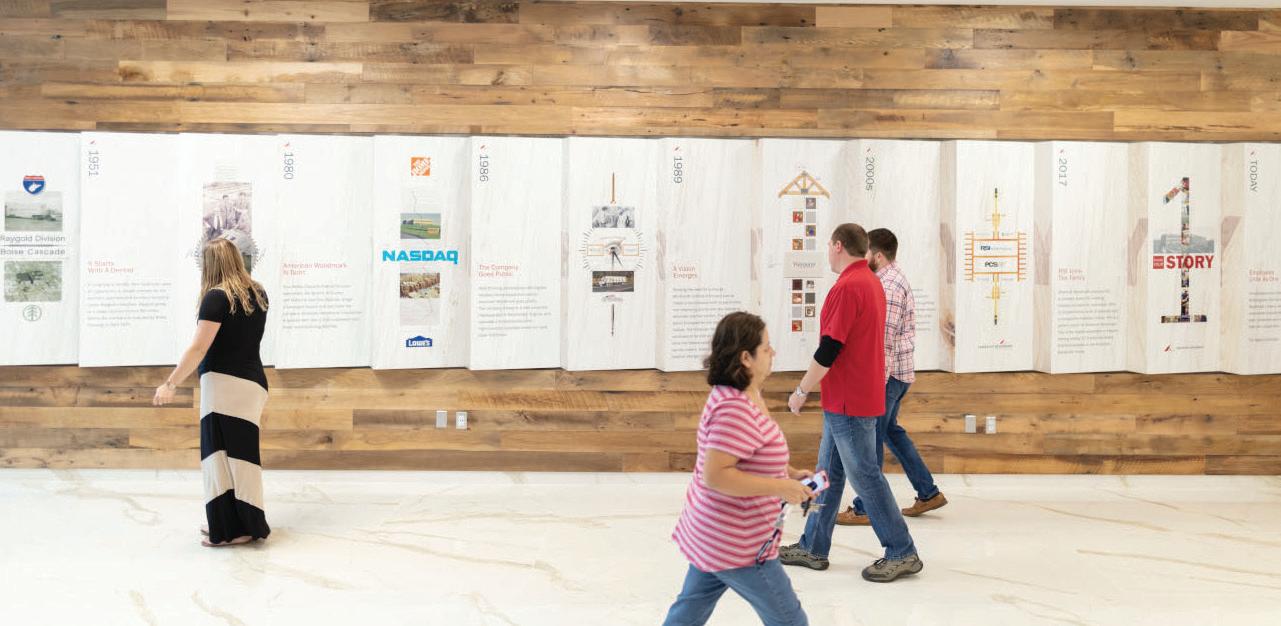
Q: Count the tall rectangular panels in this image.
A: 14